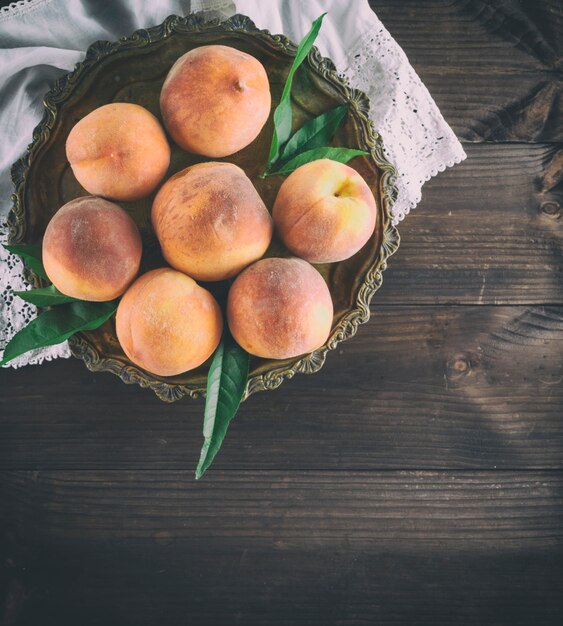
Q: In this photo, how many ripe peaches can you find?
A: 7